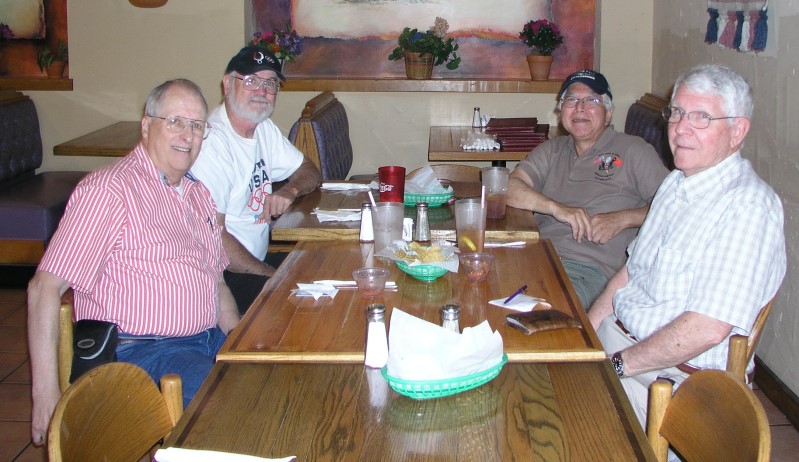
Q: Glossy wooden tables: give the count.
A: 5